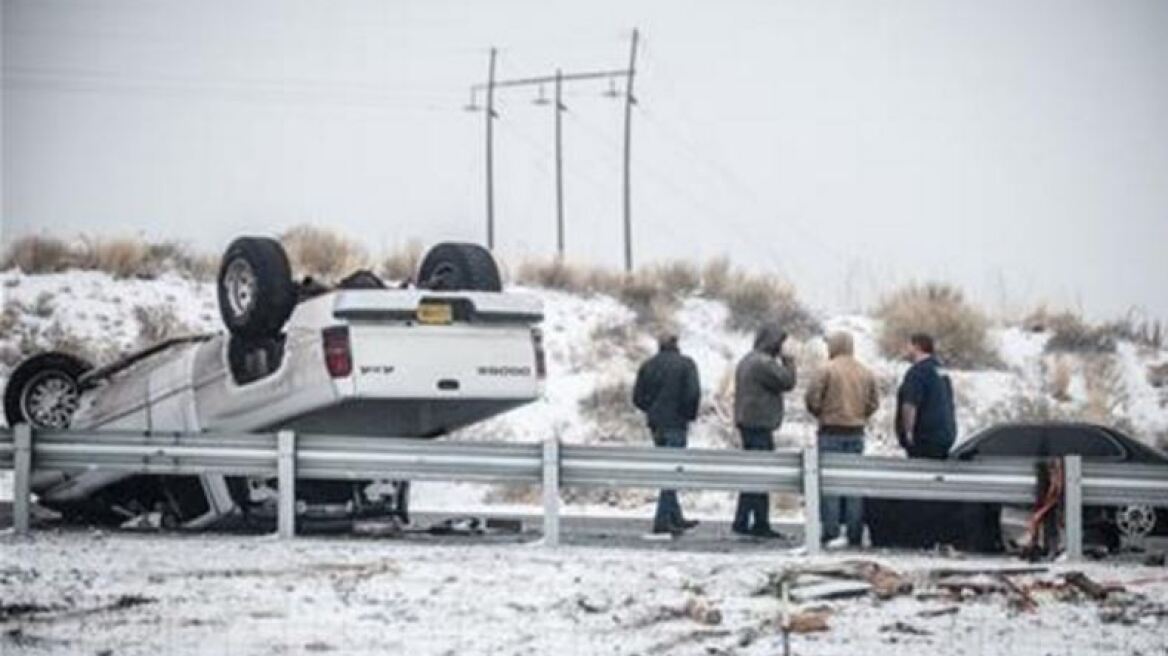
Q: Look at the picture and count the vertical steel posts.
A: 5